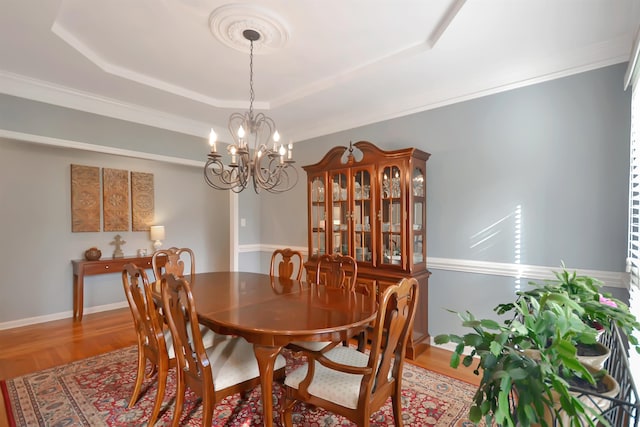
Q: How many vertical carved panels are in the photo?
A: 3